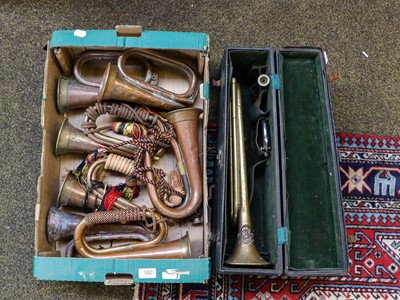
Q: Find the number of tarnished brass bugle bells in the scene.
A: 7